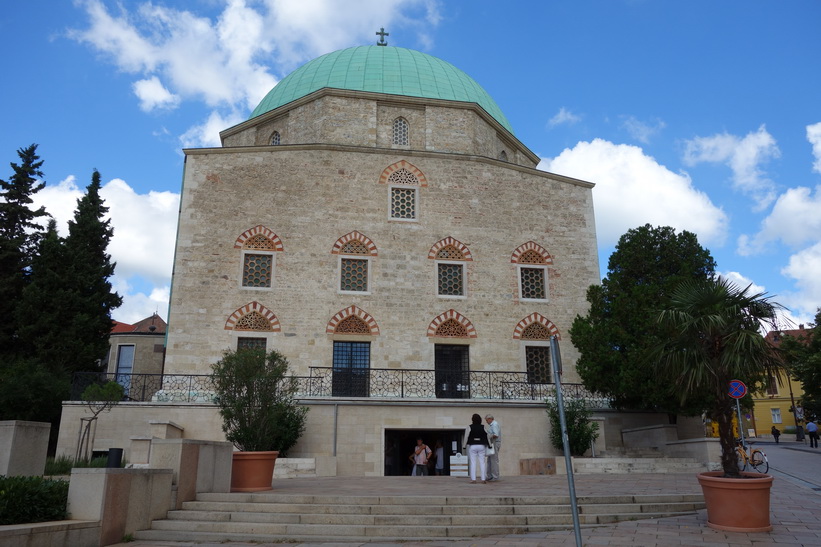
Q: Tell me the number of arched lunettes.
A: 9